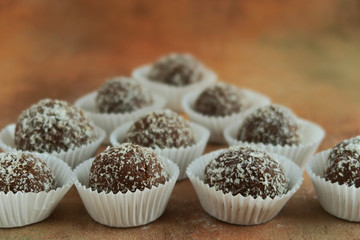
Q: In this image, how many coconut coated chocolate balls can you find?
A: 10